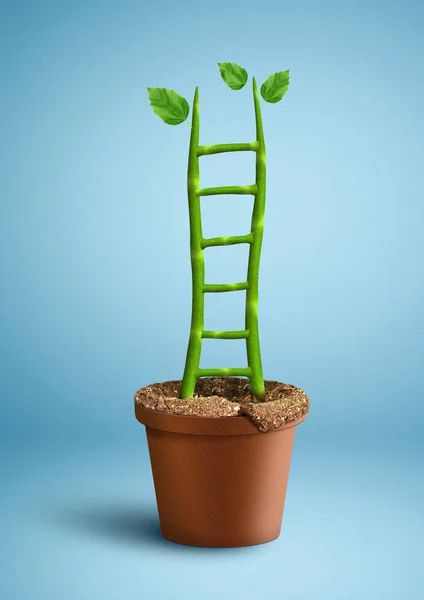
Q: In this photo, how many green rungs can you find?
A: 6